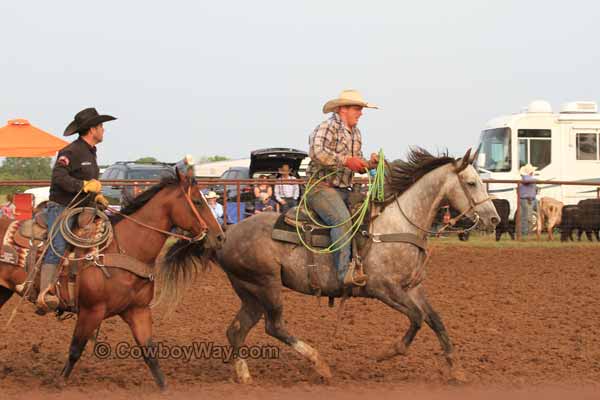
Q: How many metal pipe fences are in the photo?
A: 1